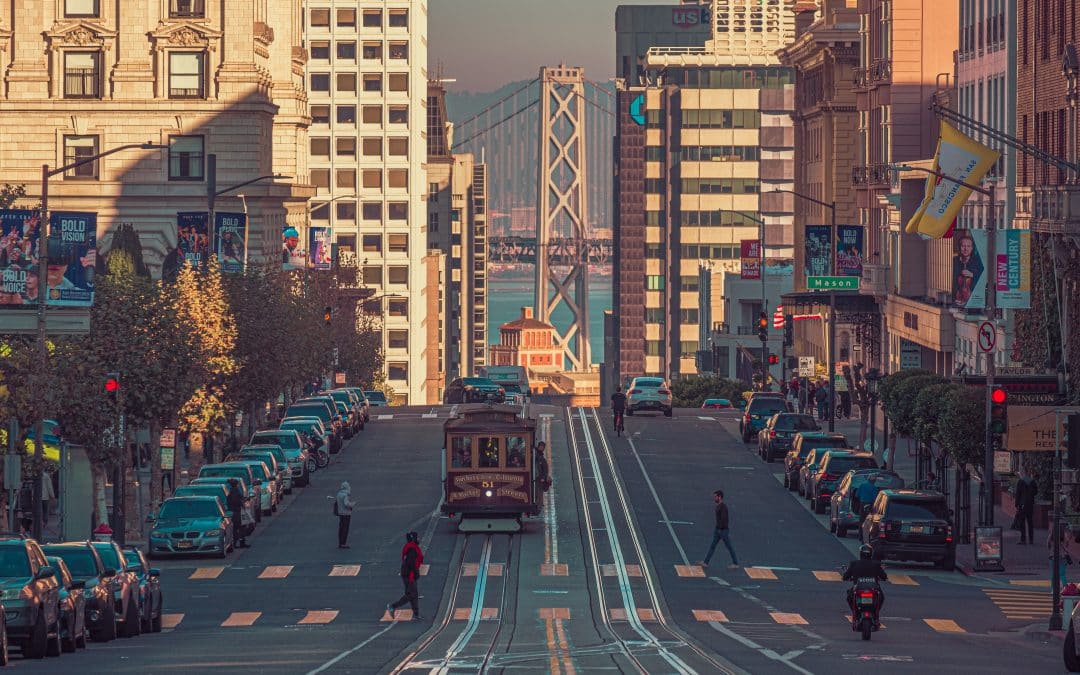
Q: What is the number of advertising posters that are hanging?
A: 11